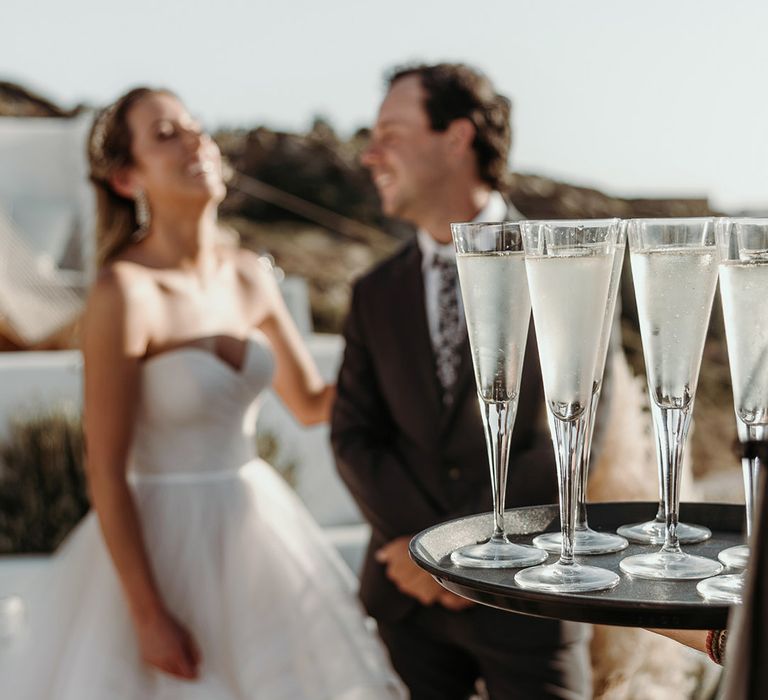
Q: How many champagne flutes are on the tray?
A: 7